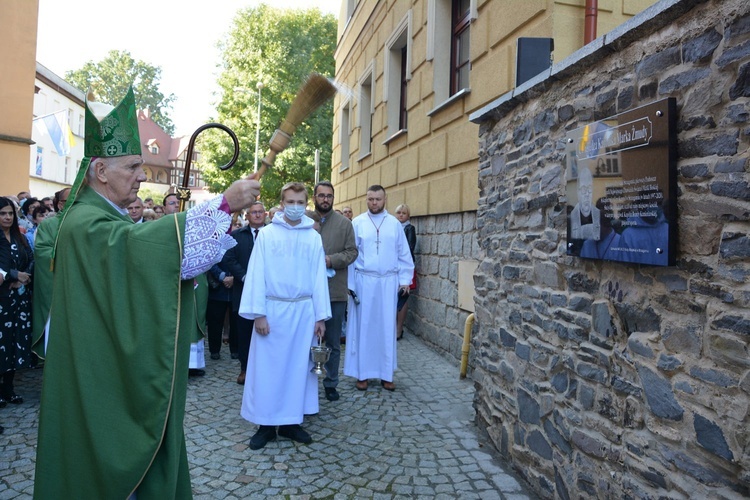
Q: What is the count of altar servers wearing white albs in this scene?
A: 2